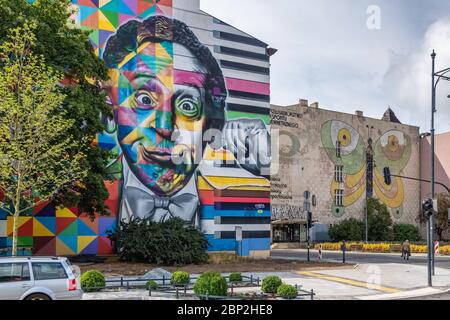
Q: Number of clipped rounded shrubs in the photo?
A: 7